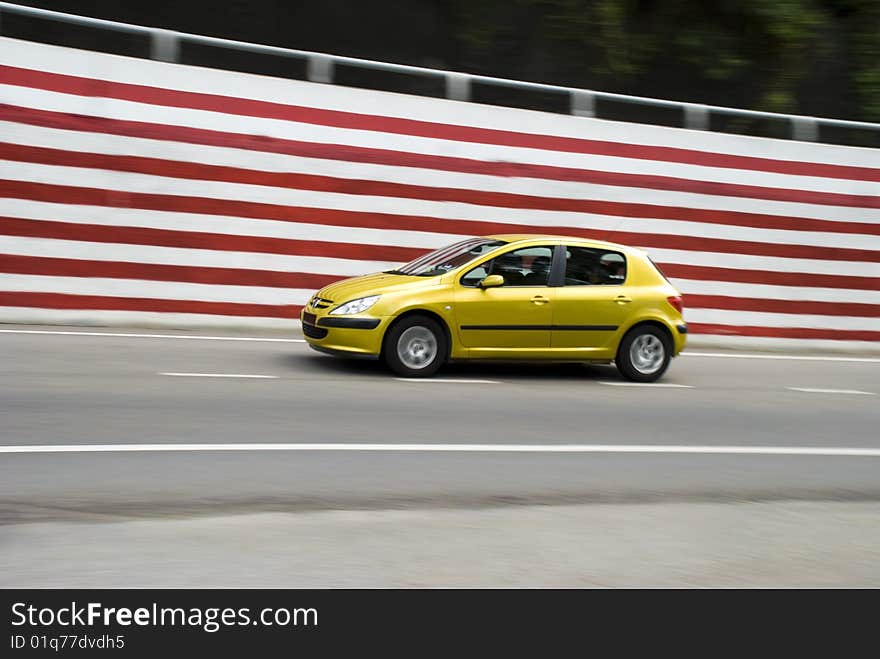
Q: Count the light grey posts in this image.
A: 6